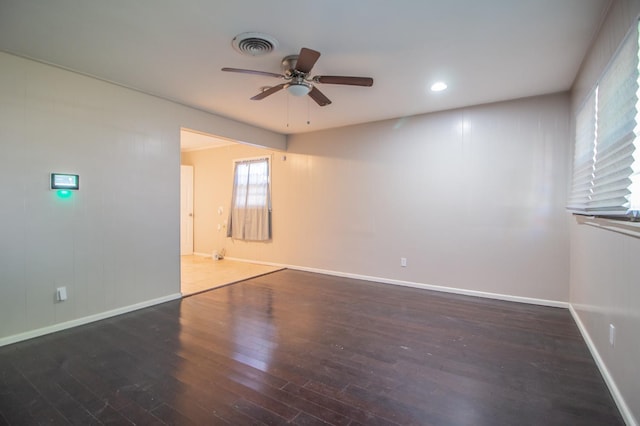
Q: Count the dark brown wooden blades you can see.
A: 5